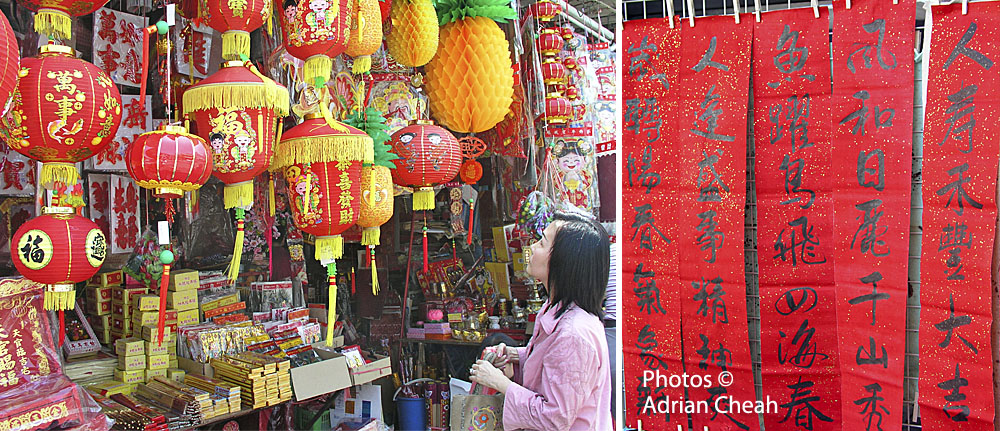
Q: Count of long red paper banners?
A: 5